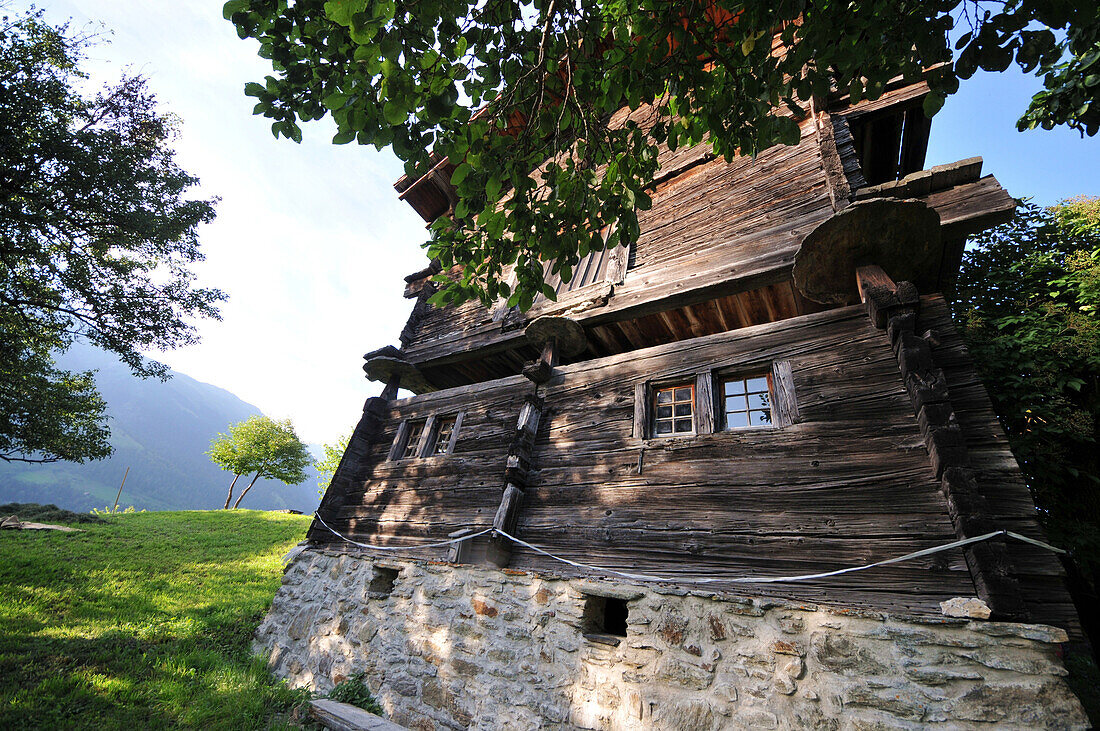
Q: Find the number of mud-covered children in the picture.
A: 0